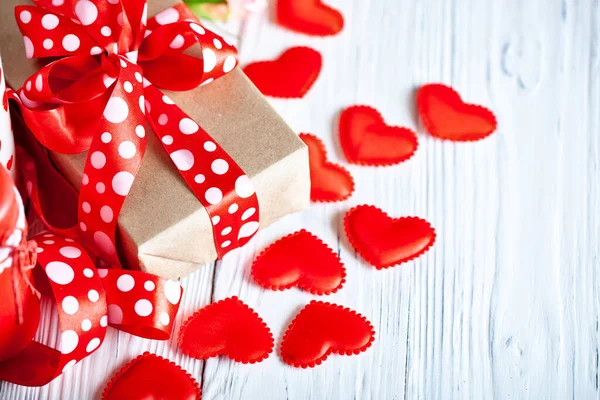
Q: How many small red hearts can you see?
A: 10